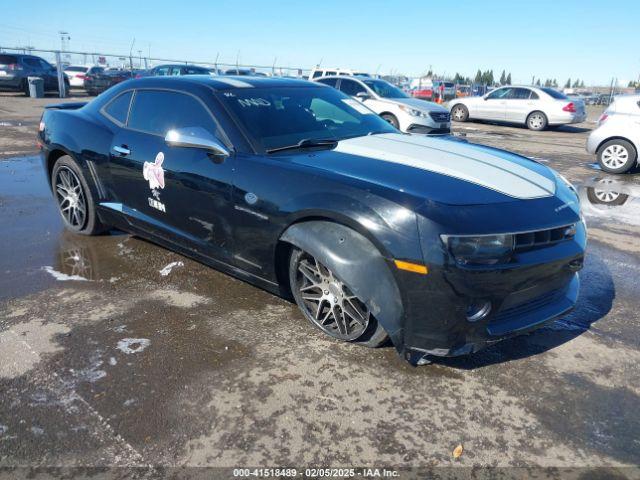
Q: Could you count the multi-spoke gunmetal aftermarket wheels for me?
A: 2